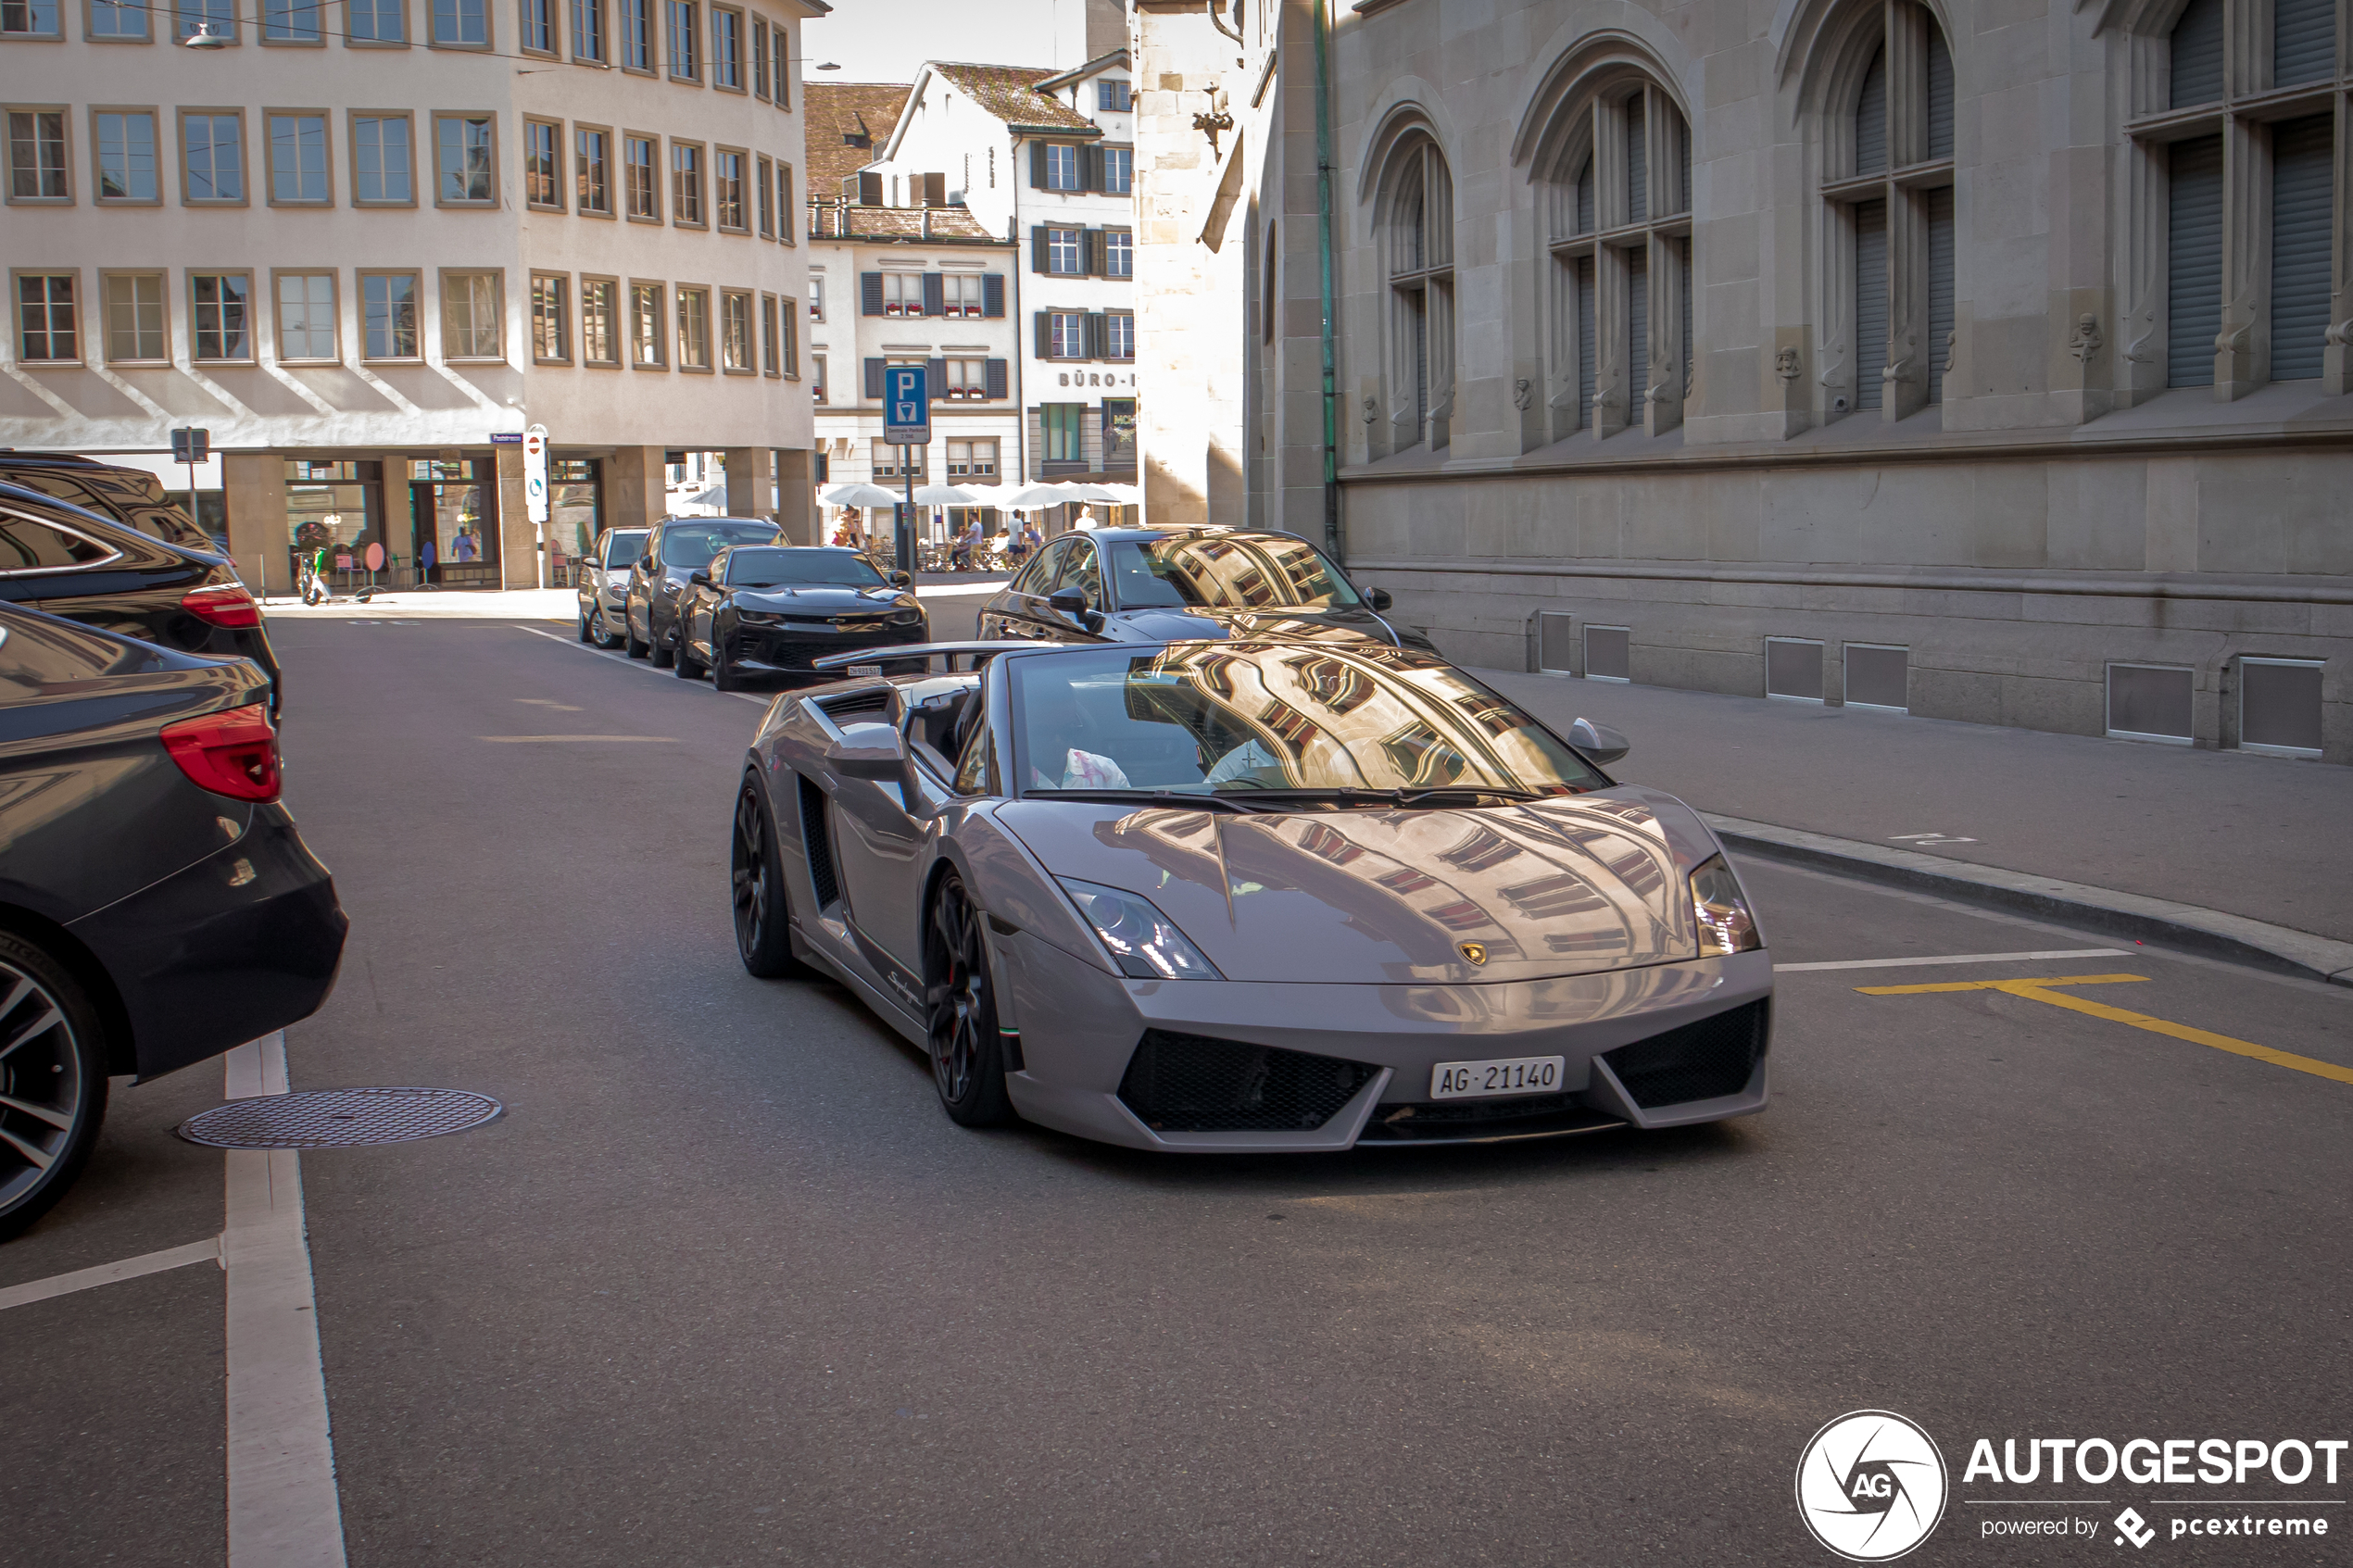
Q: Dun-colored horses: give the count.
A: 0